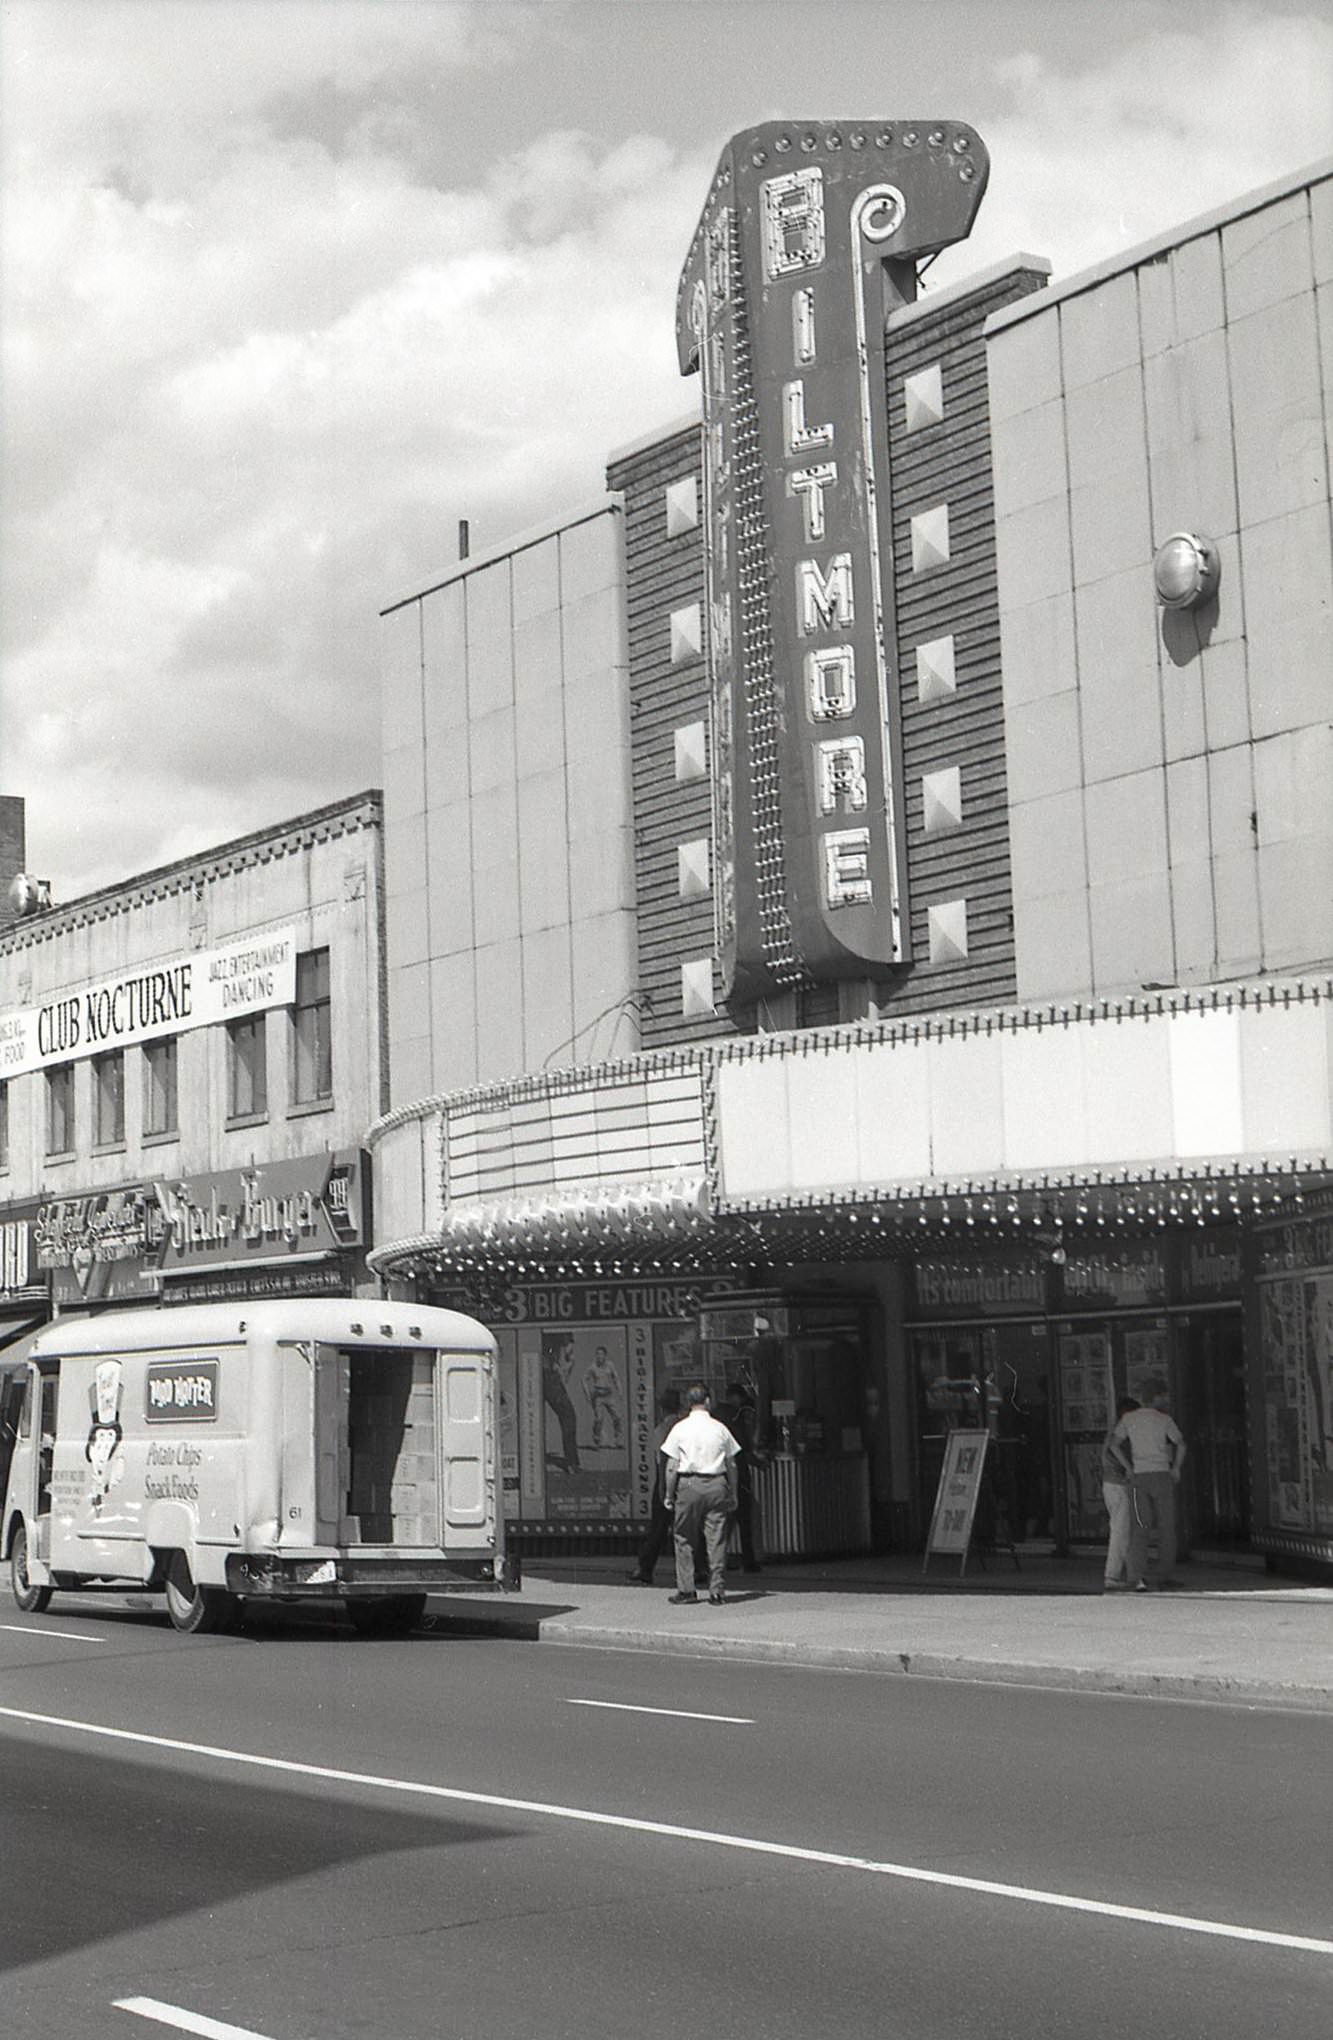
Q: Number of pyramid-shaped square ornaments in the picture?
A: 10